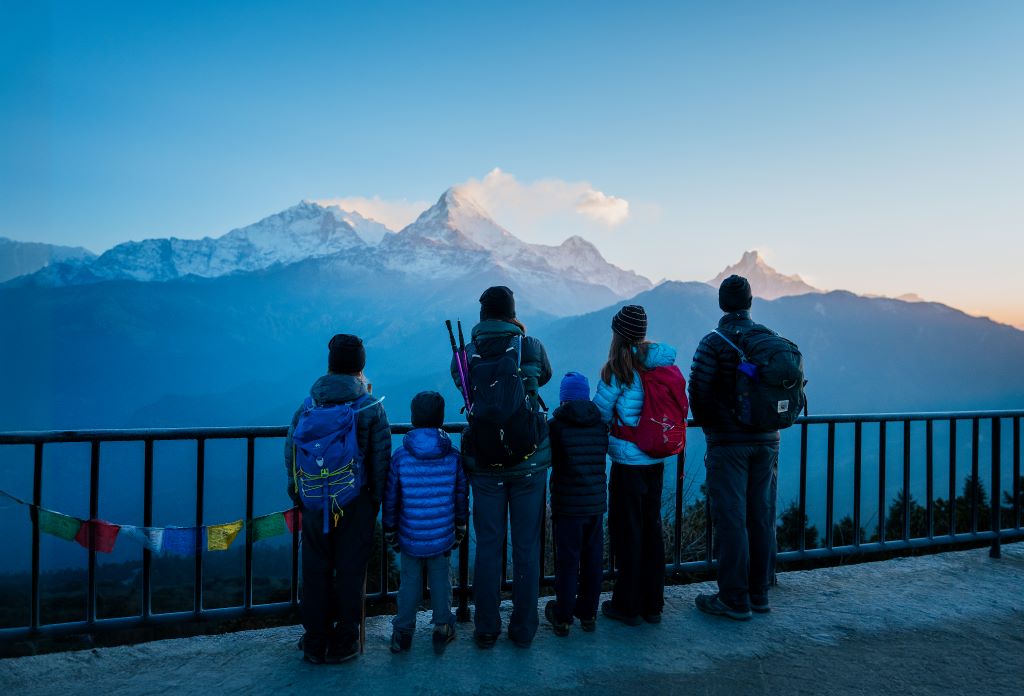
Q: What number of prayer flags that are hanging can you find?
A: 7